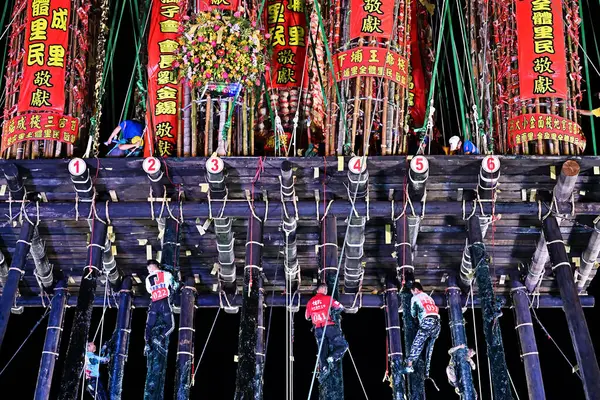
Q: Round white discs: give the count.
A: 6